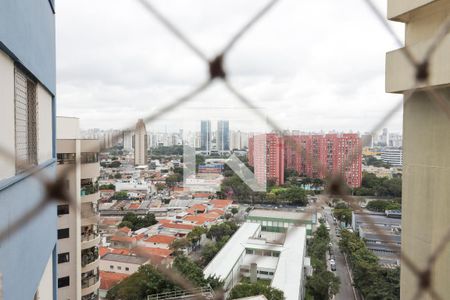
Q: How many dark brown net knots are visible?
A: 5